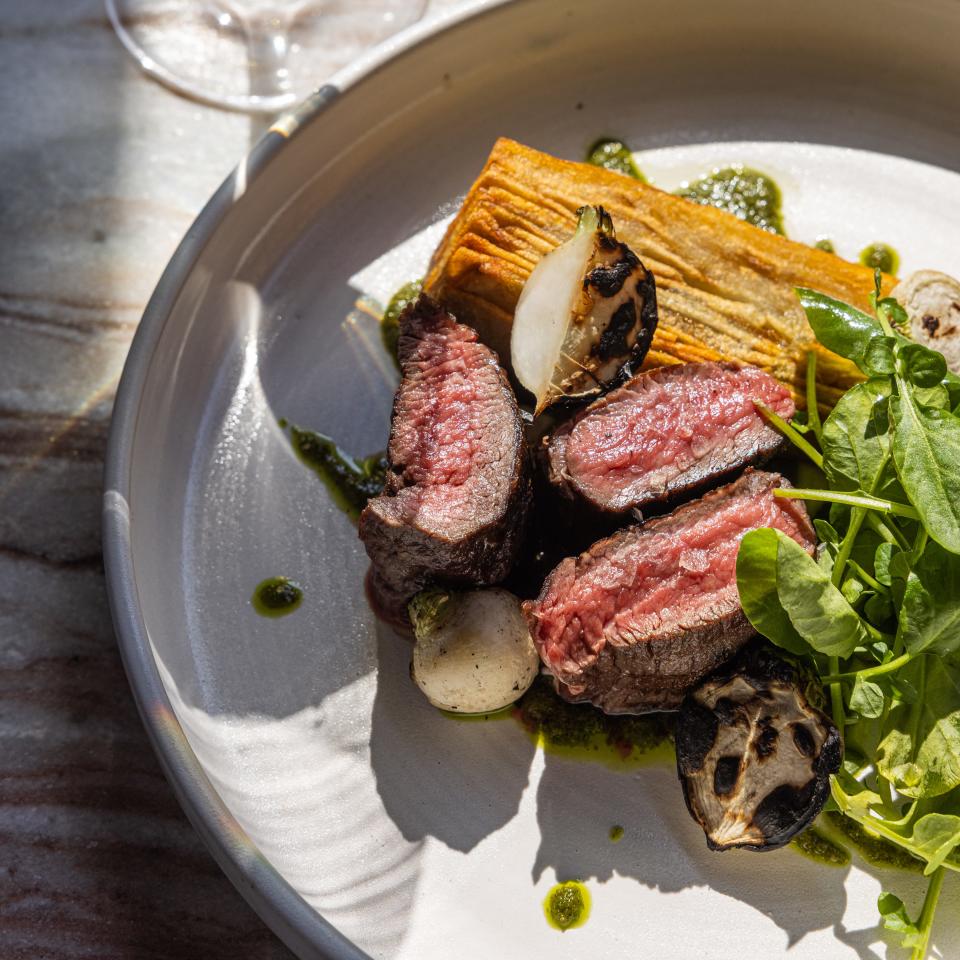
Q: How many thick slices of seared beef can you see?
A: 3